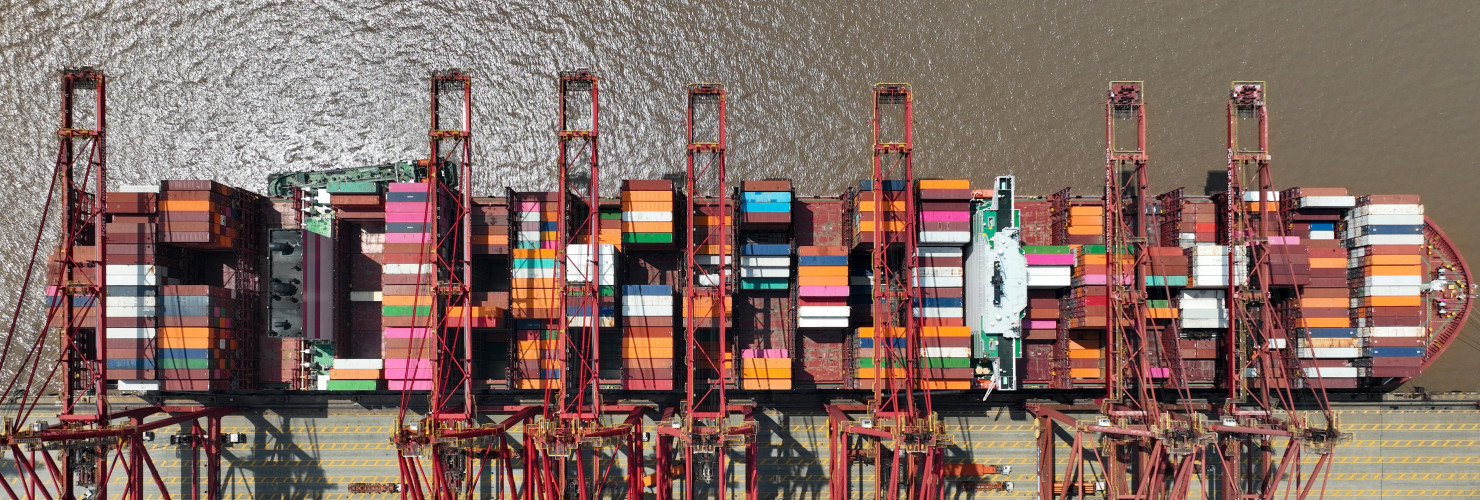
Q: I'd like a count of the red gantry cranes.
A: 7